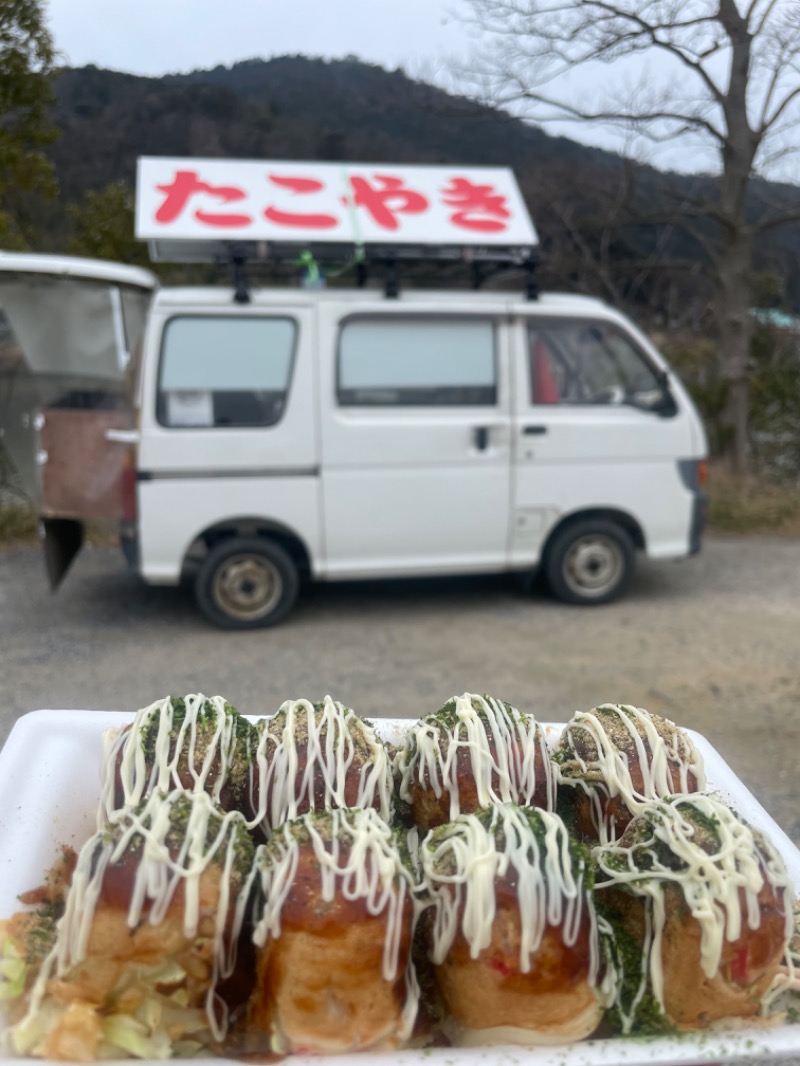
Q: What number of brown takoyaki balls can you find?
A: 8